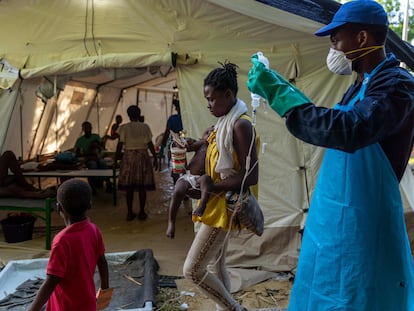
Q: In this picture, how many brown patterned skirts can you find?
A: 1